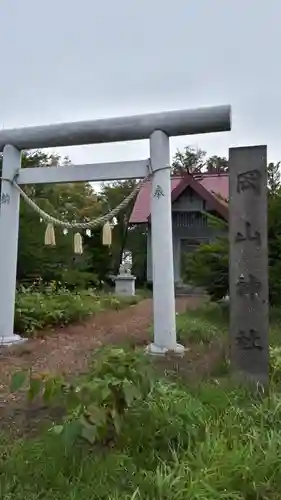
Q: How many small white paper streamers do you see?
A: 4